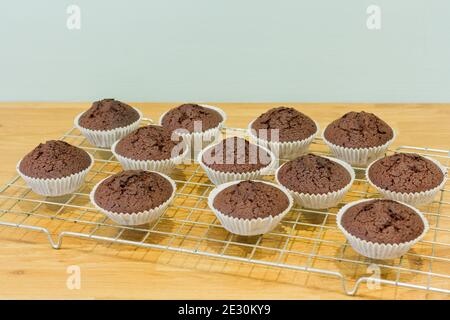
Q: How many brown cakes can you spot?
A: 12